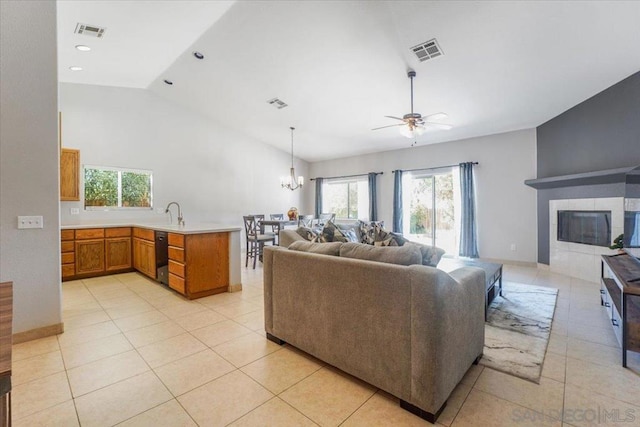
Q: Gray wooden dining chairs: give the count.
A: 5